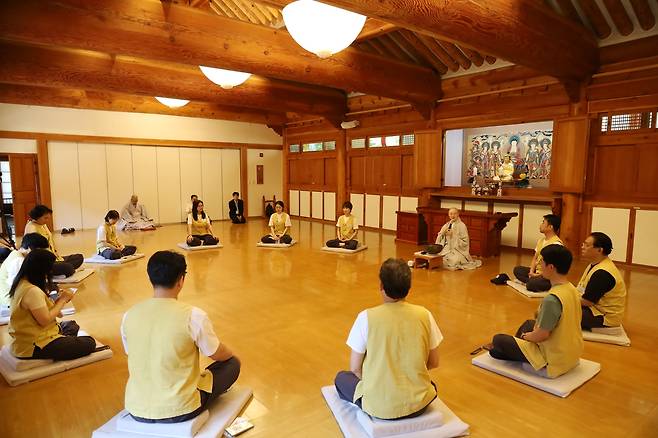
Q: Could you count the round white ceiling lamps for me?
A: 3